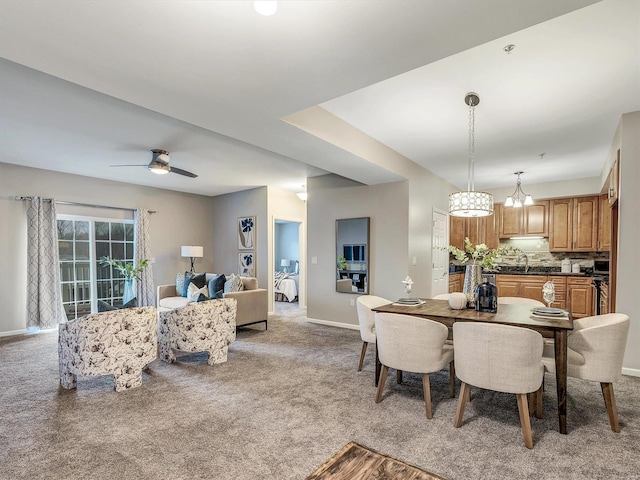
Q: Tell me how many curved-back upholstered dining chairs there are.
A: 6